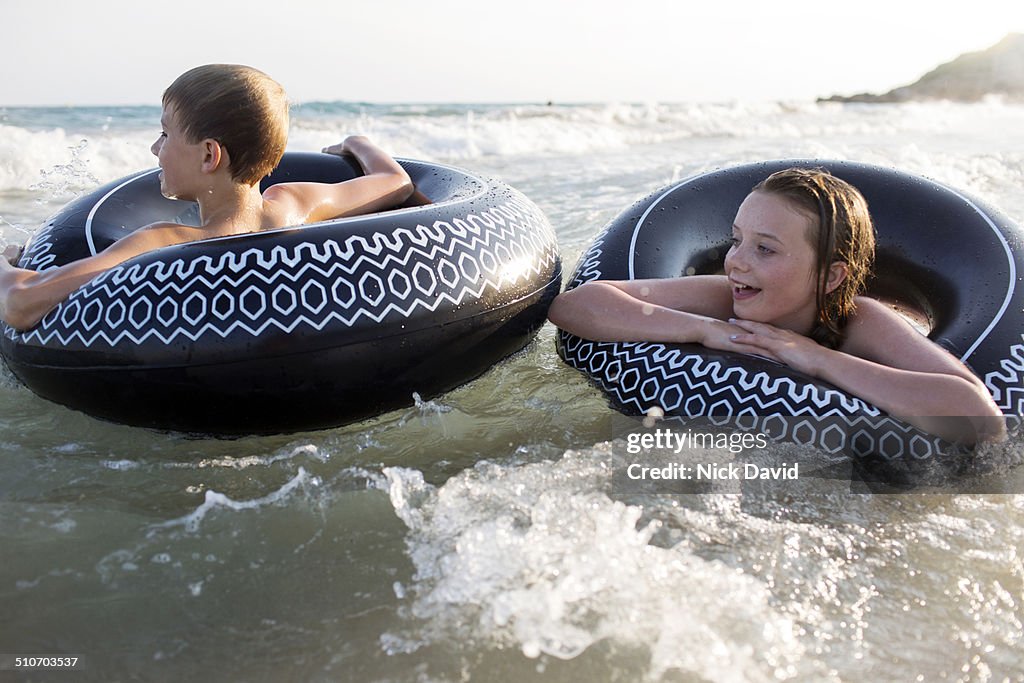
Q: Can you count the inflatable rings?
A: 2